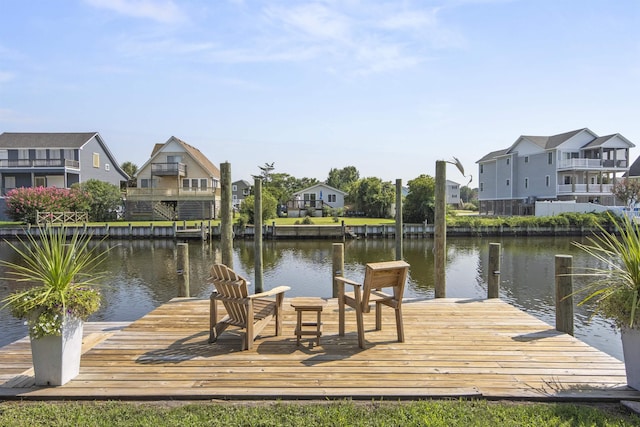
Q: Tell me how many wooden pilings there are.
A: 8